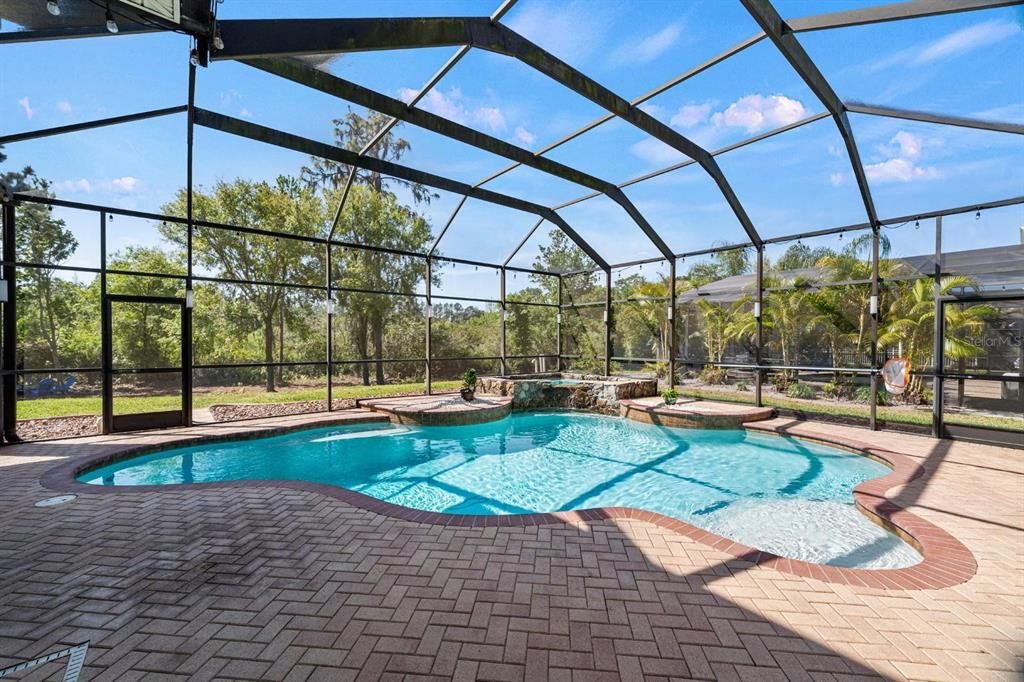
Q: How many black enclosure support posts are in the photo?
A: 12